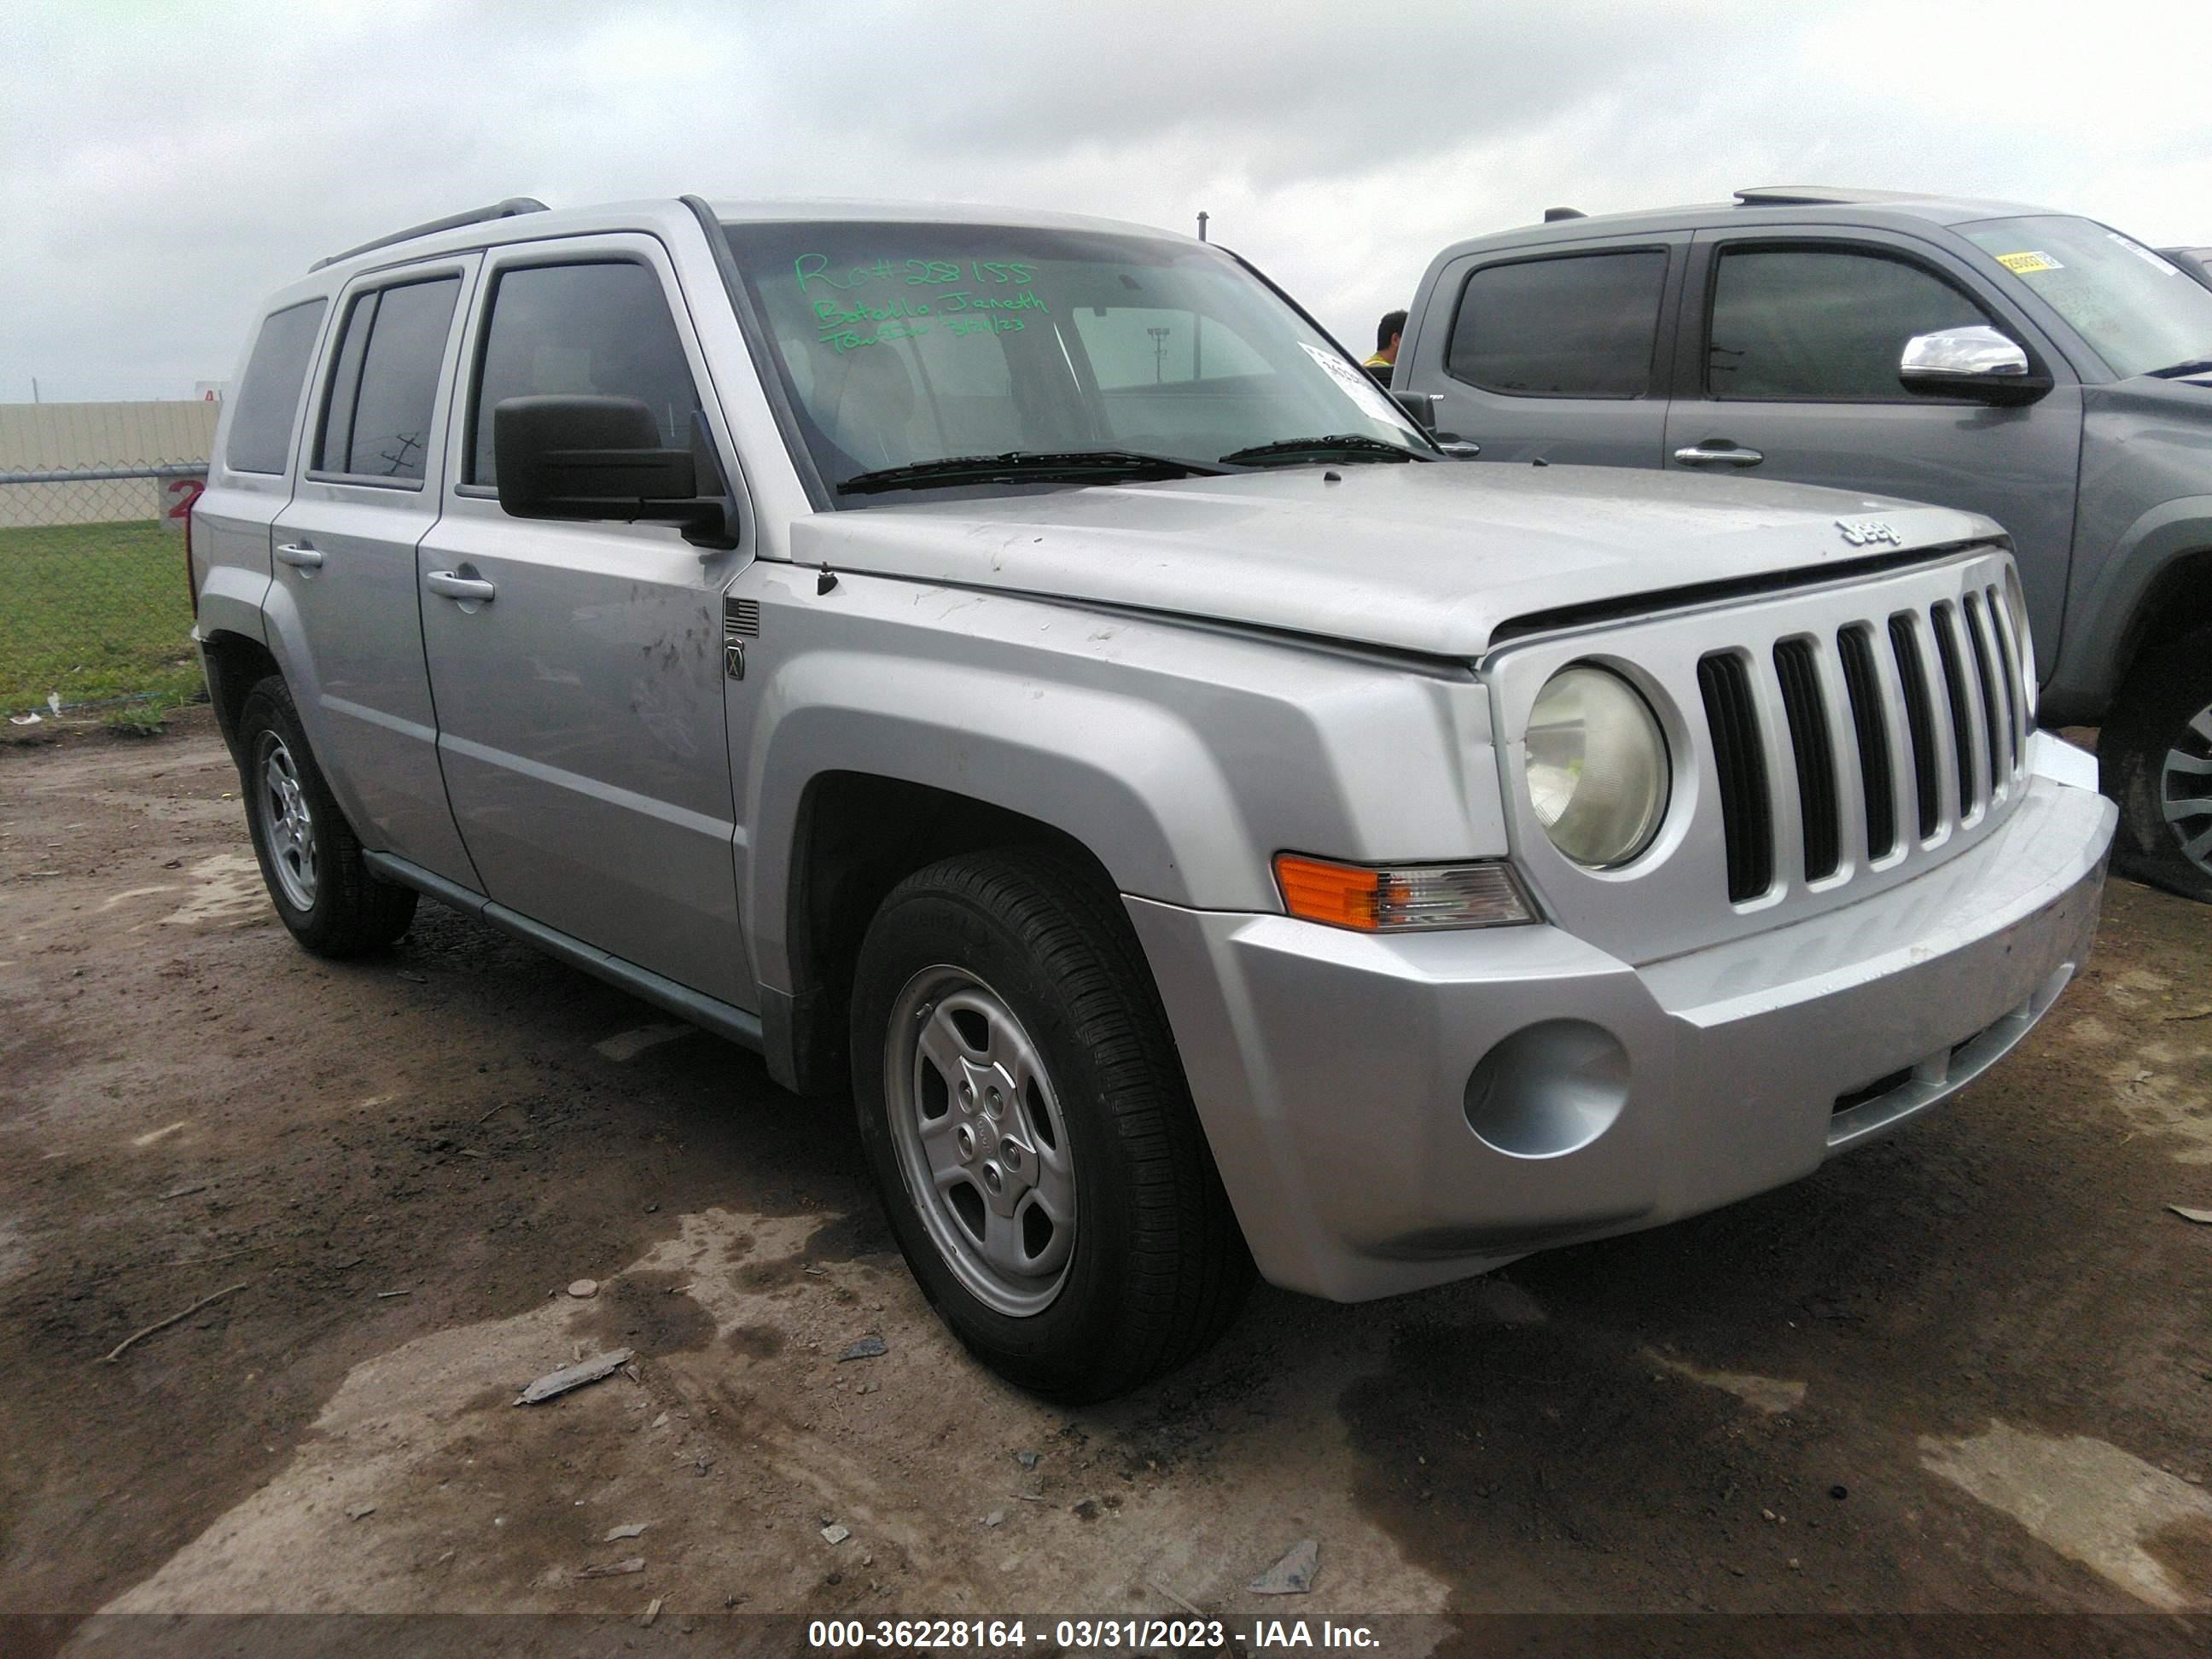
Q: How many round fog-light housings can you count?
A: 1